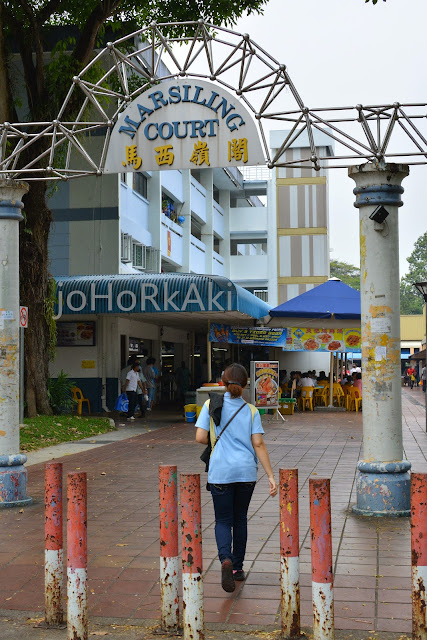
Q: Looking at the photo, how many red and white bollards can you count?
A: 7